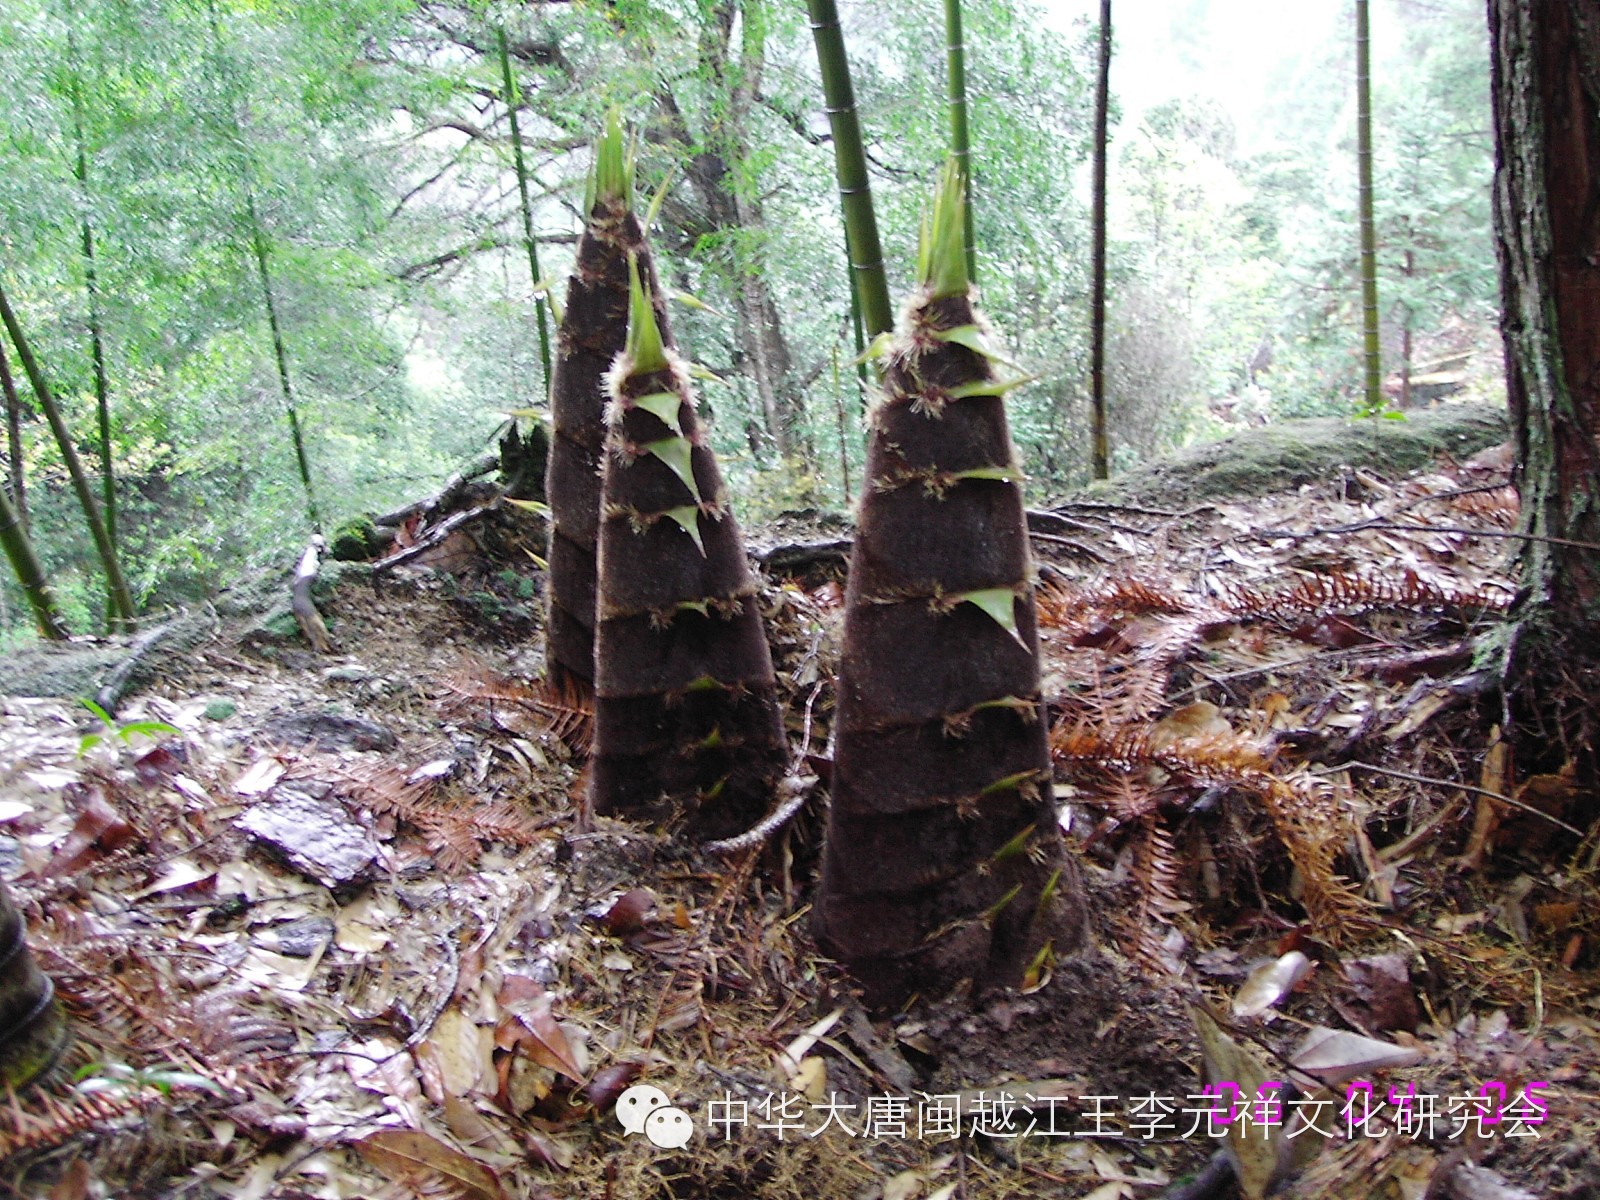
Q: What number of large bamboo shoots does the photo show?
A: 3